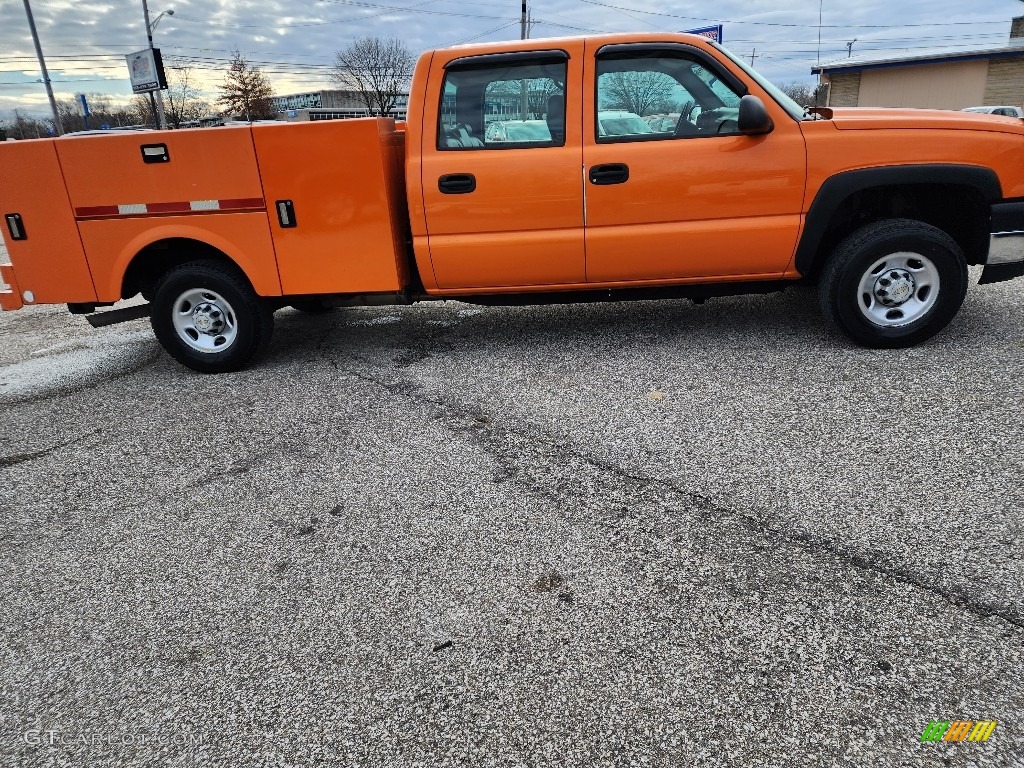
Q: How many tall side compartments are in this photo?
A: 2